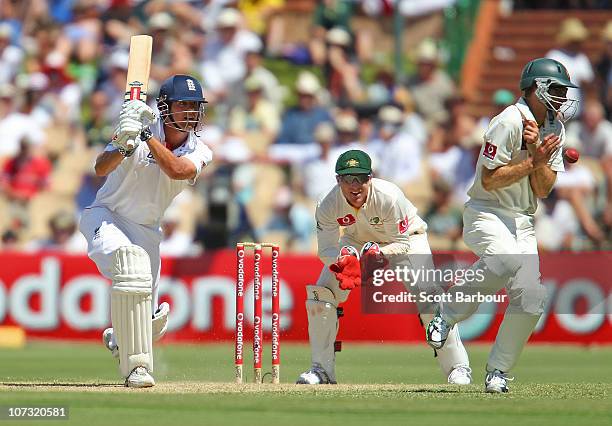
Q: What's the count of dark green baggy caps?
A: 1